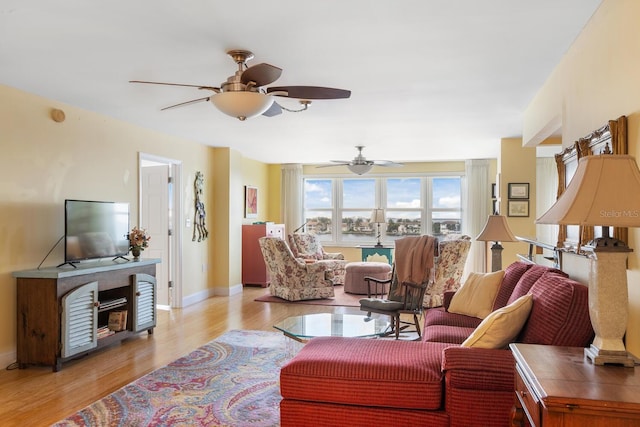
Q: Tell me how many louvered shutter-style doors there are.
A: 2